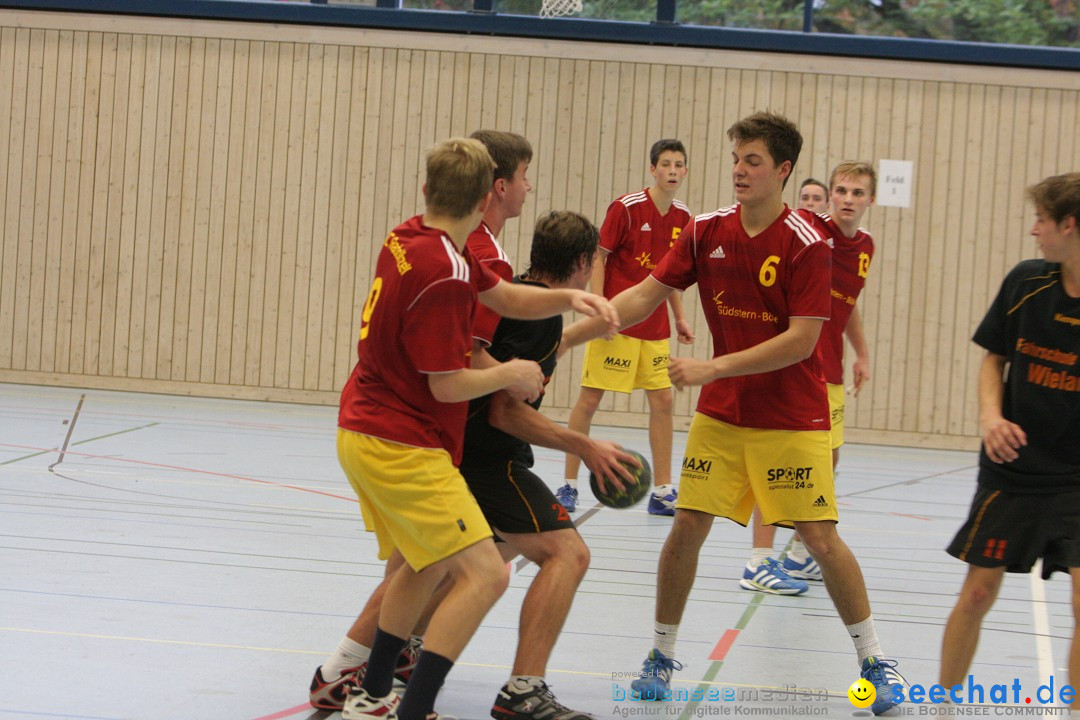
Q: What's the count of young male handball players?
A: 8